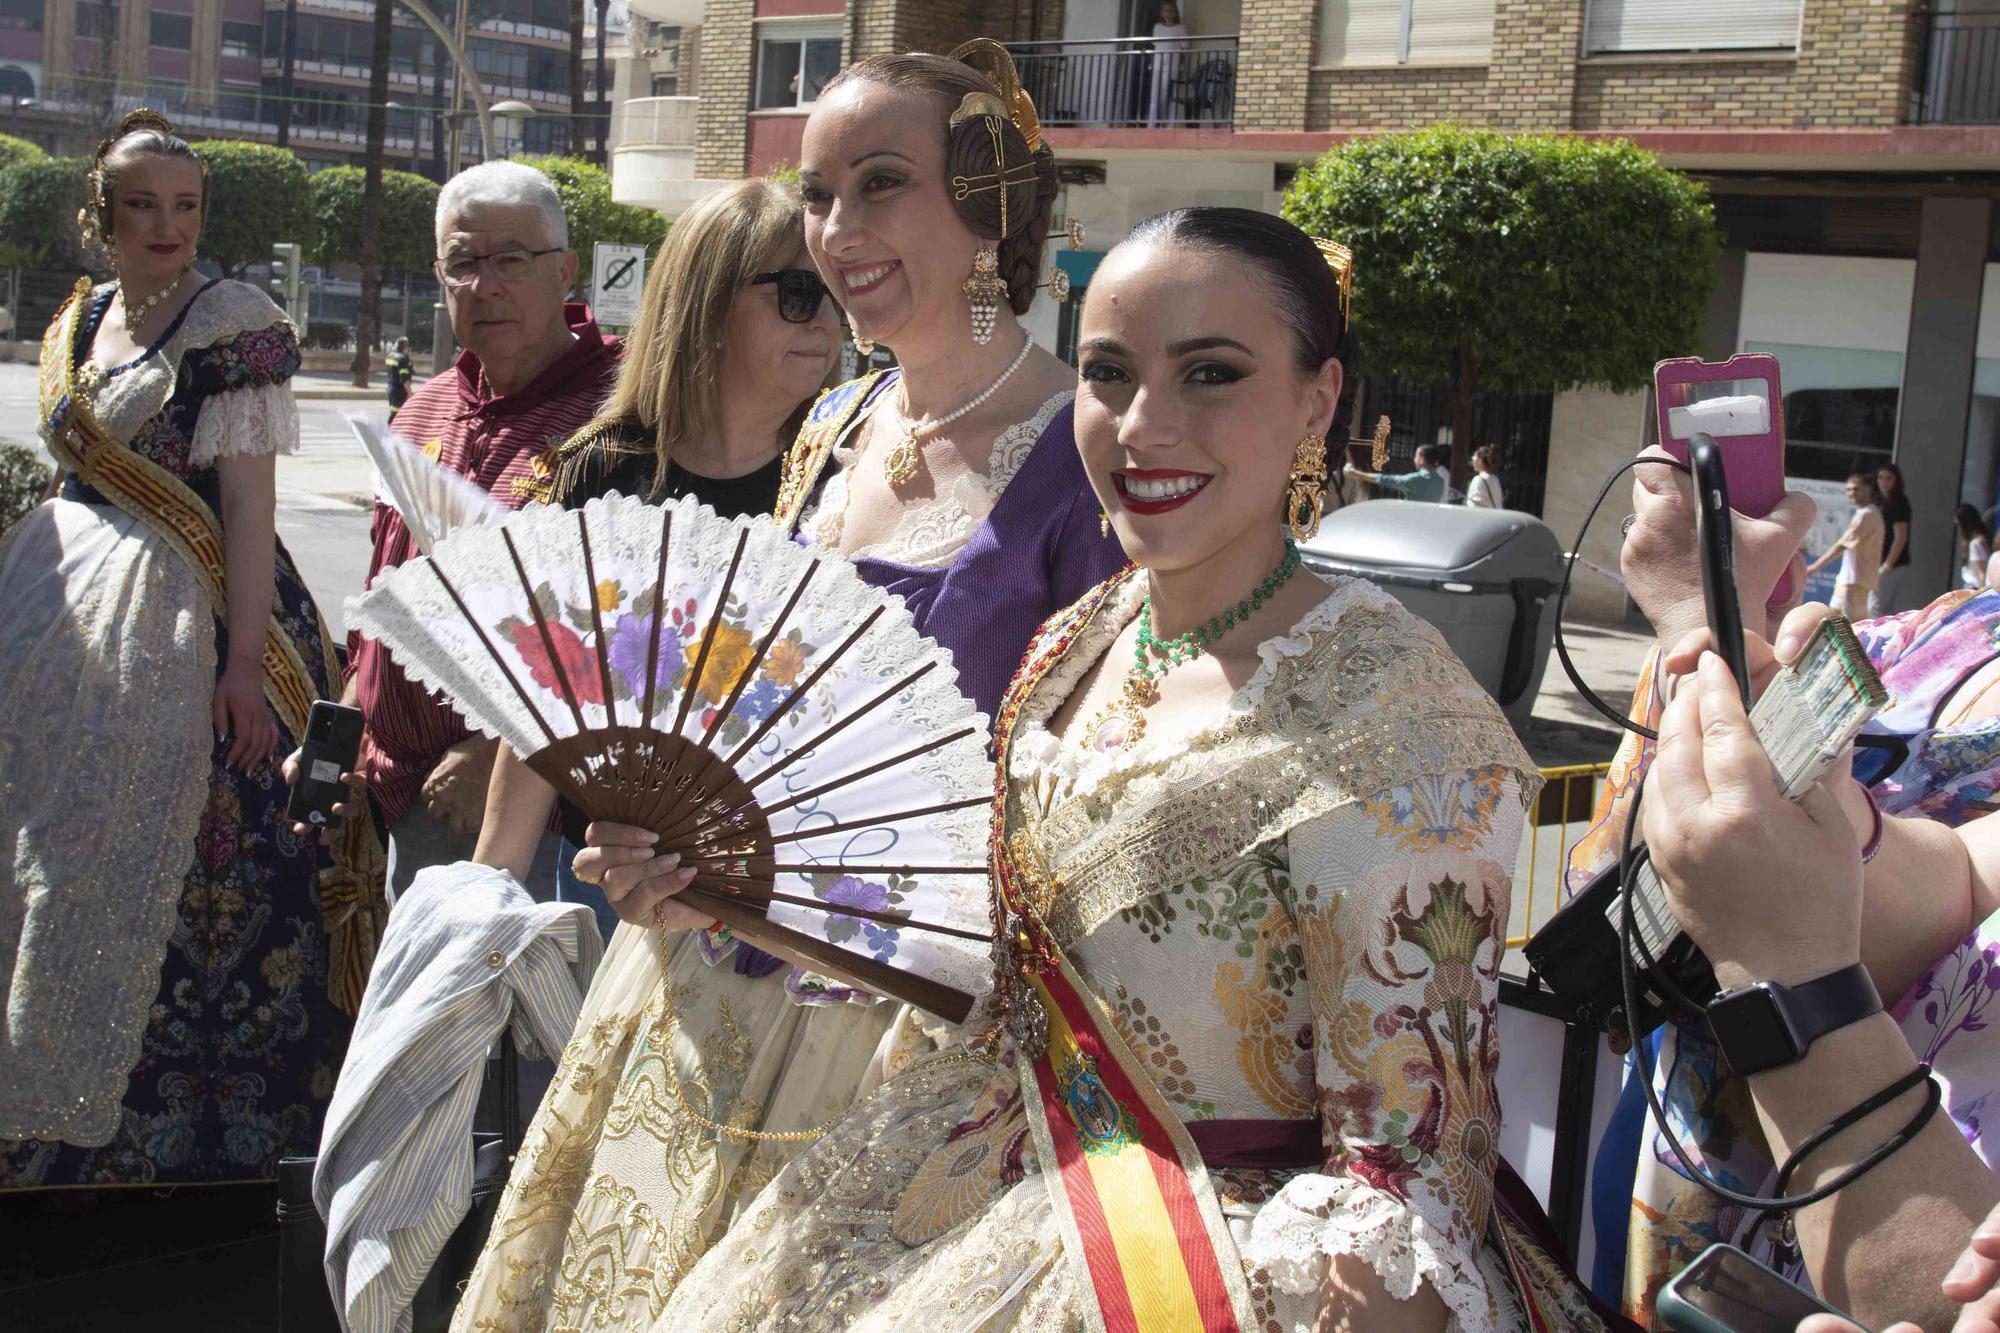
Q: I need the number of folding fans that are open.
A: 2